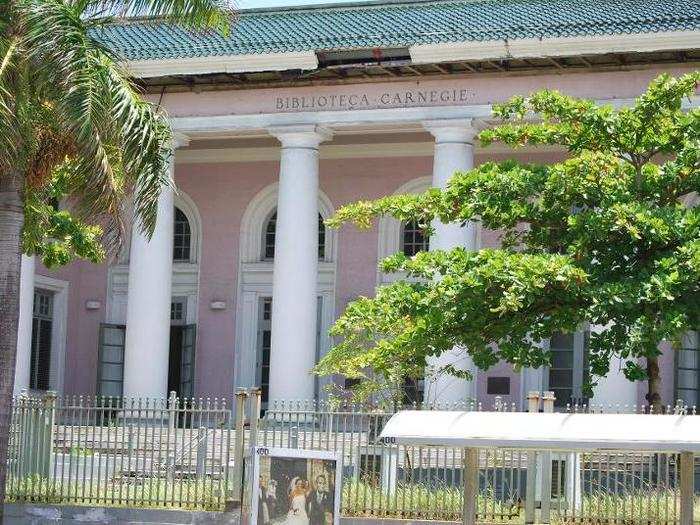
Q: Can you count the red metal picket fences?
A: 0